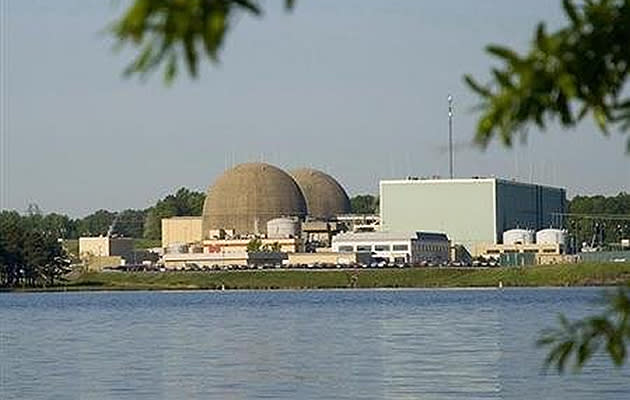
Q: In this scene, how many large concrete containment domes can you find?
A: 2